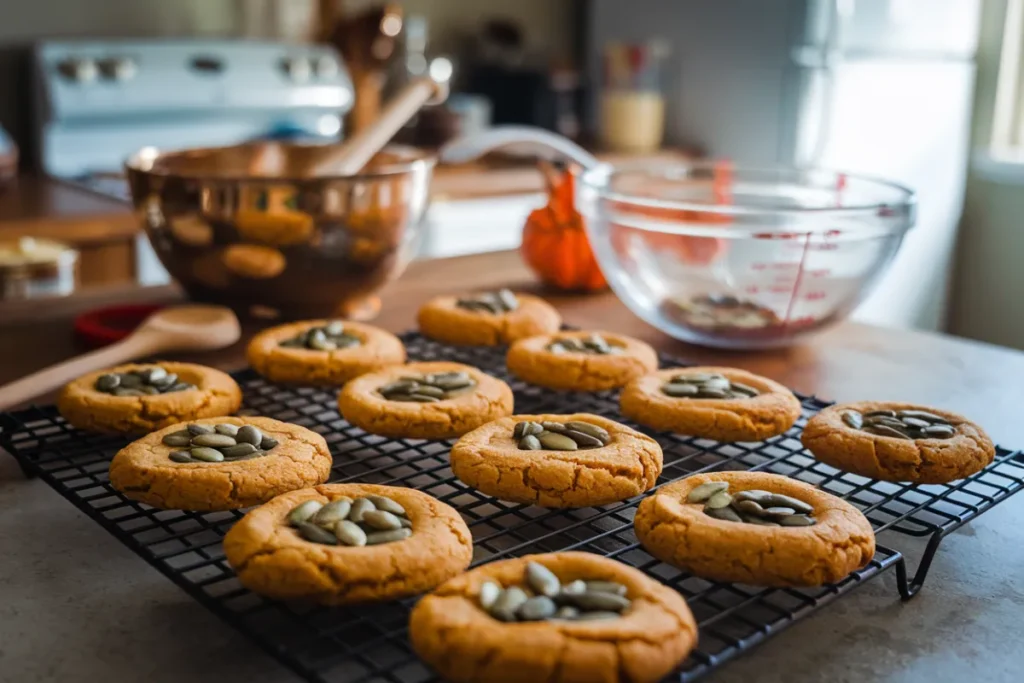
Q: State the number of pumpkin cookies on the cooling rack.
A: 12